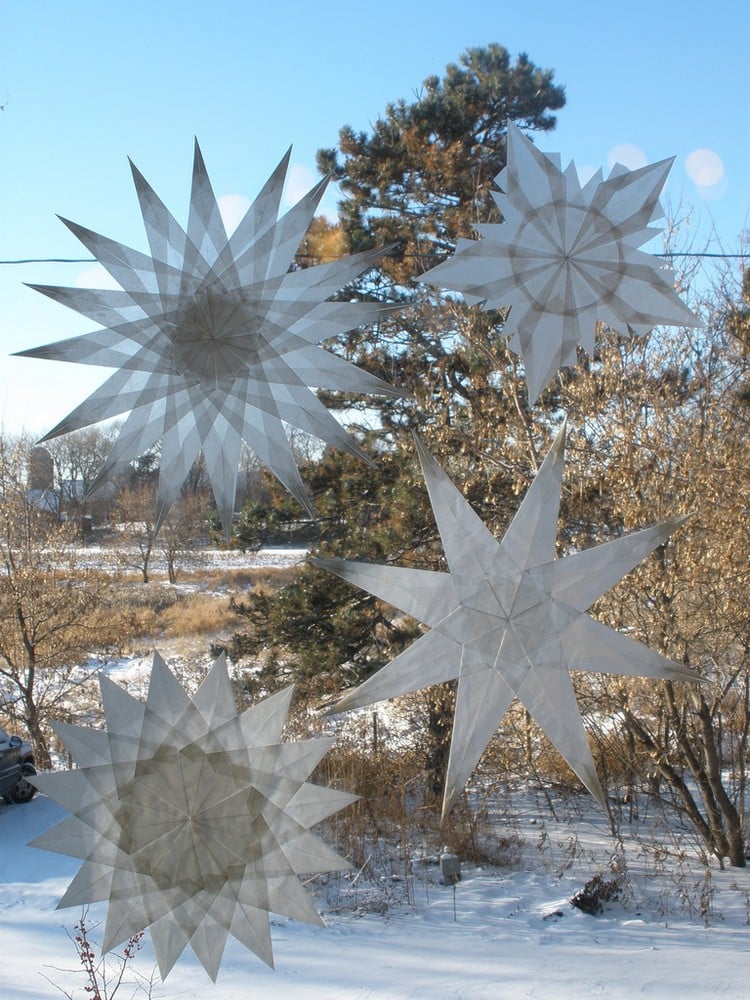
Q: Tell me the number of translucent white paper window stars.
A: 4